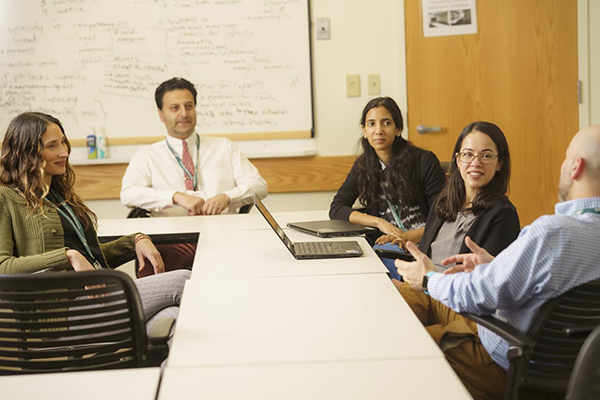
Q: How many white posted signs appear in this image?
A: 1